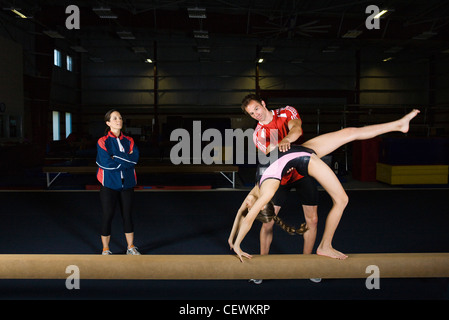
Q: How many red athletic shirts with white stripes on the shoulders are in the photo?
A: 1